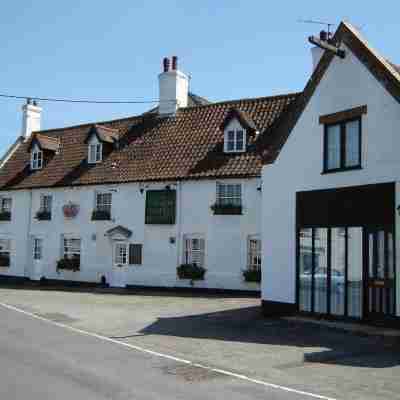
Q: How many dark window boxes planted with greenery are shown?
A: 8